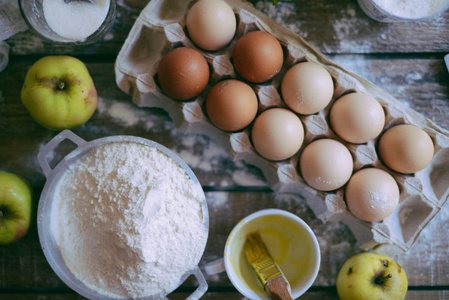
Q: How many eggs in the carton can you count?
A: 10